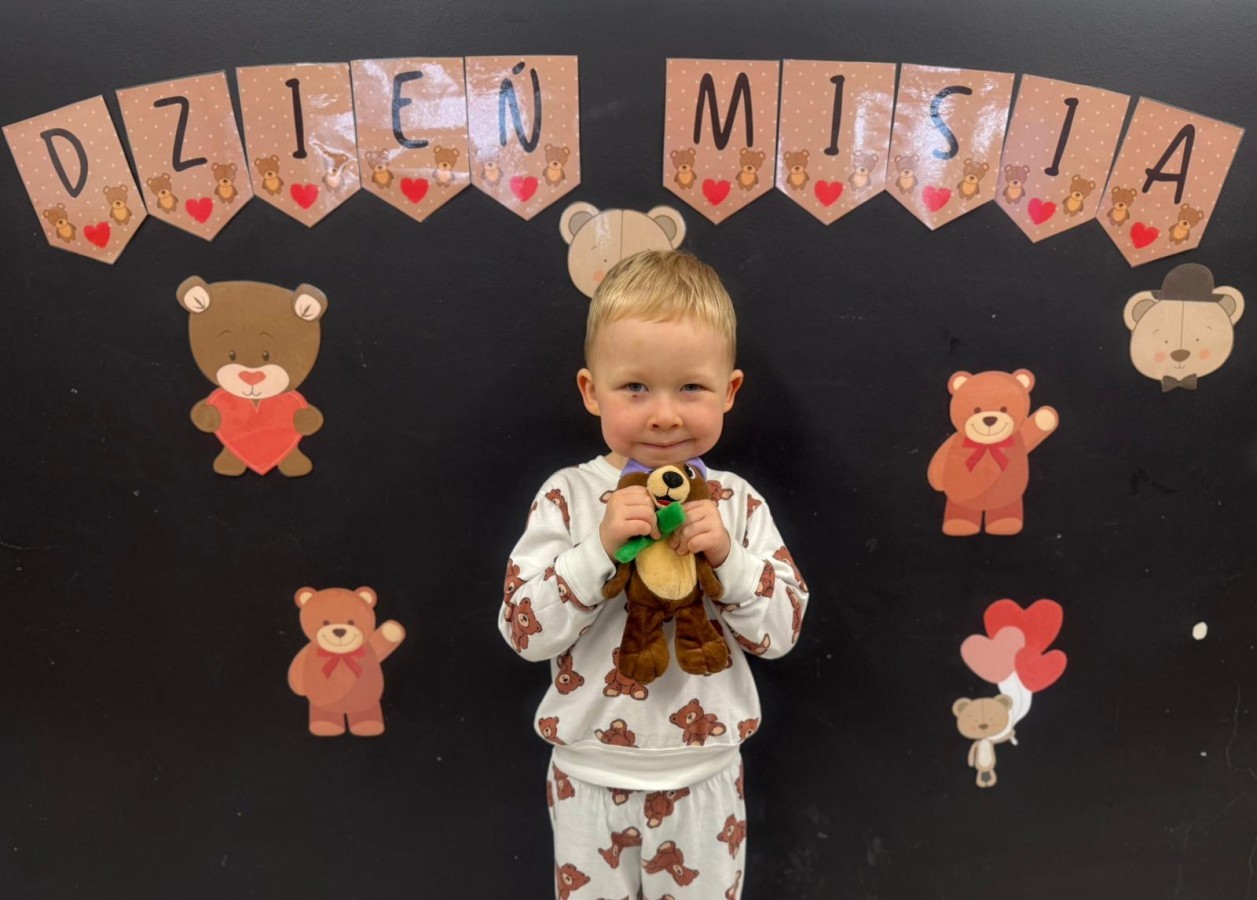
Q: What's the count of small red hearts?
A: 10